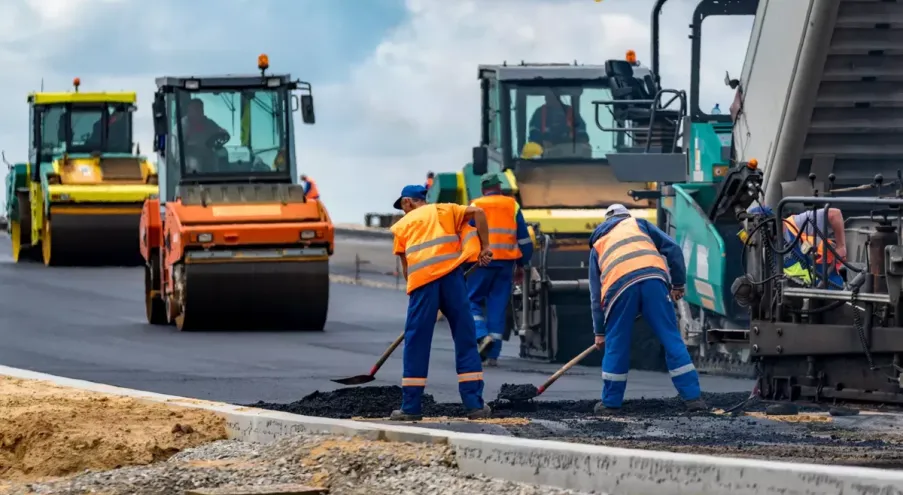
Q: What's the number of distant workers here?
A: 2